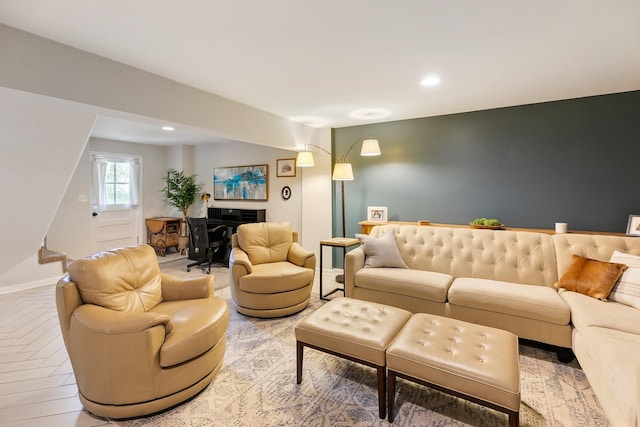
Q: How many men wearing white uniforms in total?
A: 0